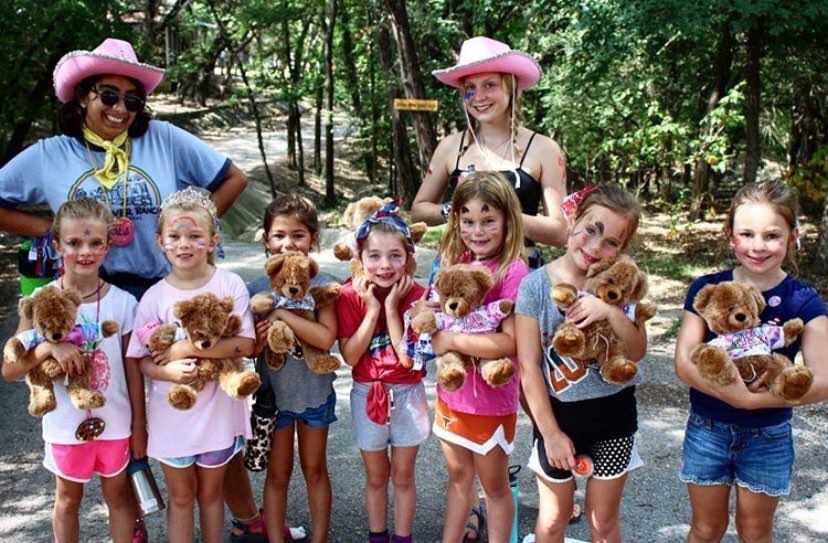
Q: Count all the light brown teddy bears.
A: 7